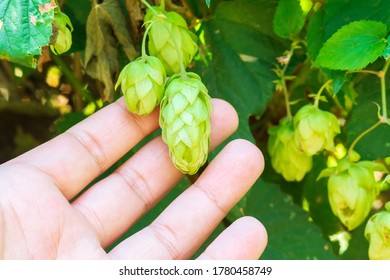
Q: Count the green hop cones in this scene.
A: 8